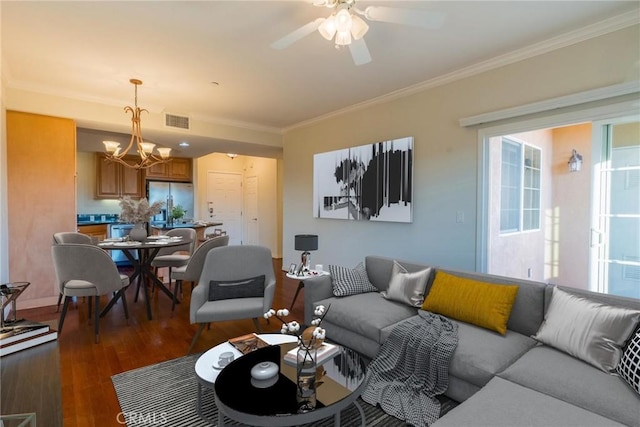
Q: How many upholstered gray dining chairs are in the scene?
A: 4